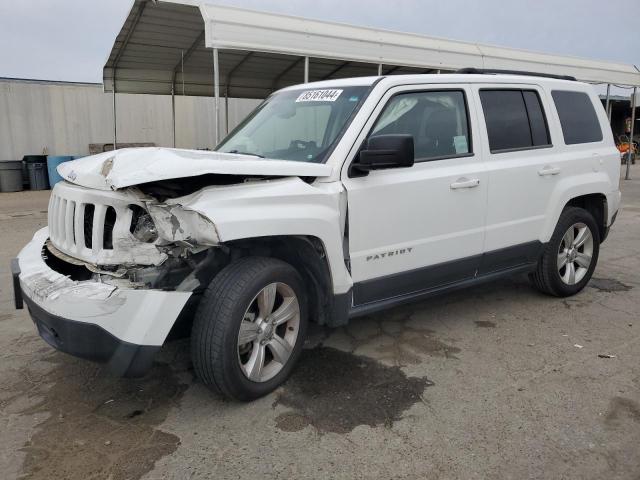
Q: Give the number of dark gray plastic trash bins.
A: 2